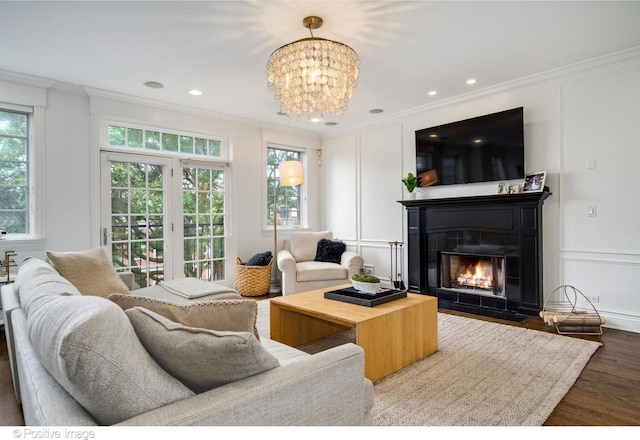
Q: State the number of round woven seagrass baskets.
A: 1